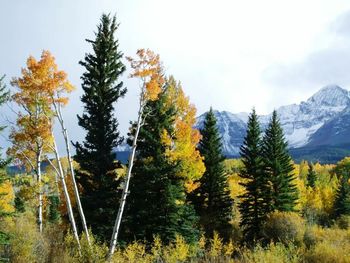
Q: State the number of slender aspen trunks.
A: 4